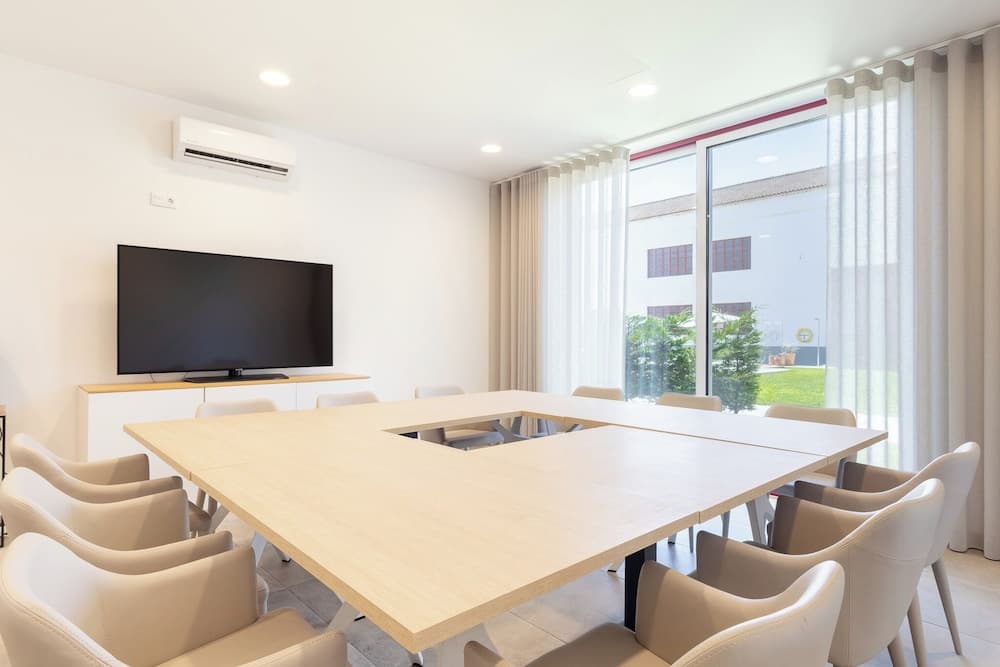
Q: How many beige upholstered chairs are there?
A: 12